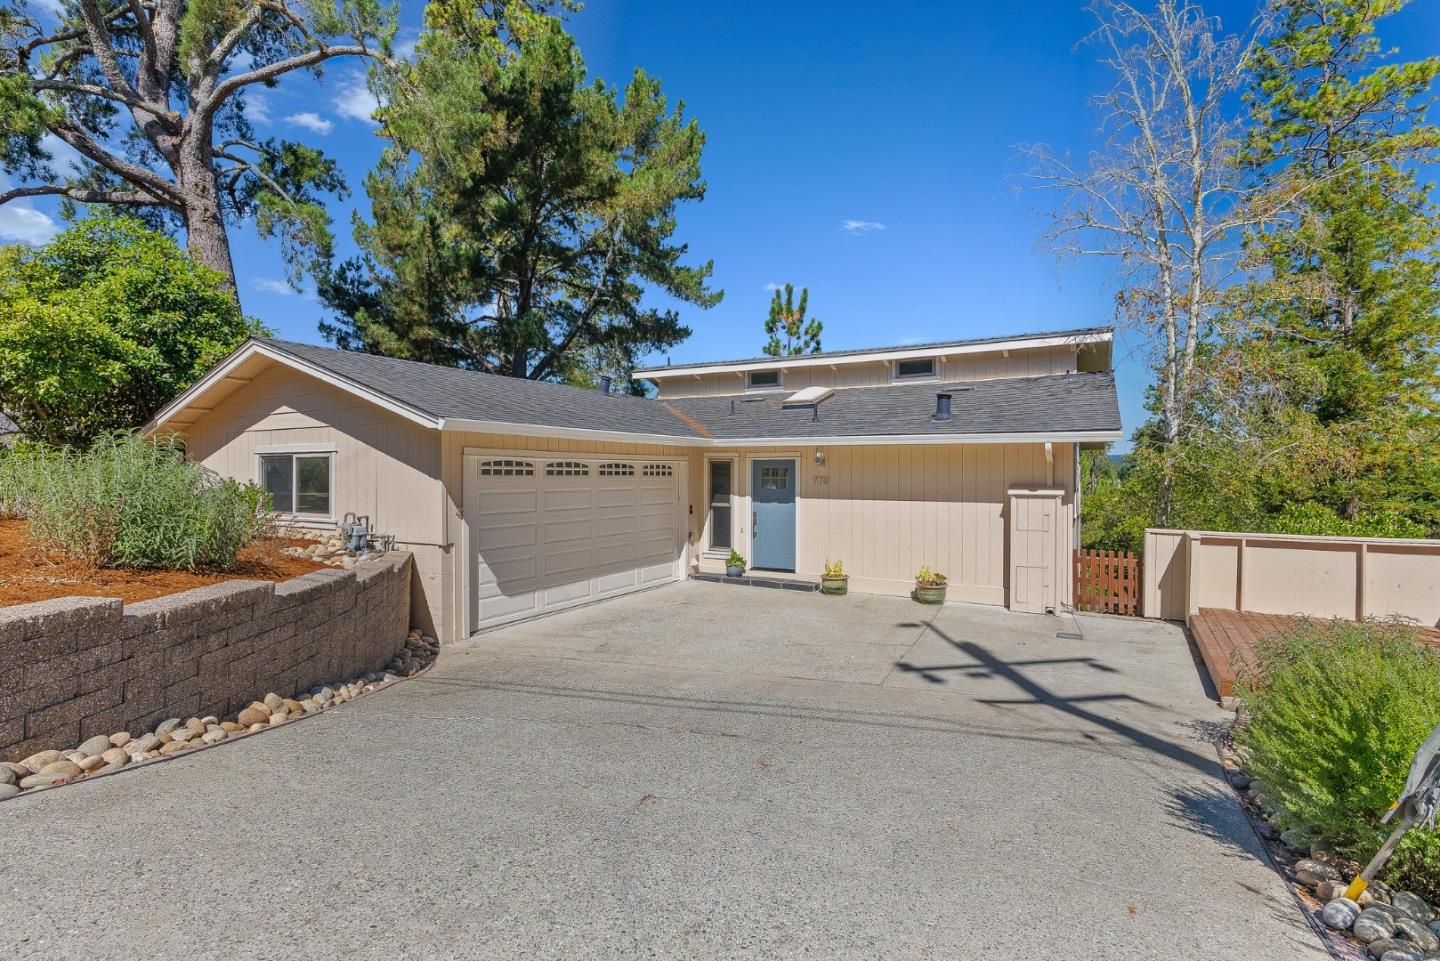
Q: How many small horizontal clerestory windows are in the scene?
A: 2